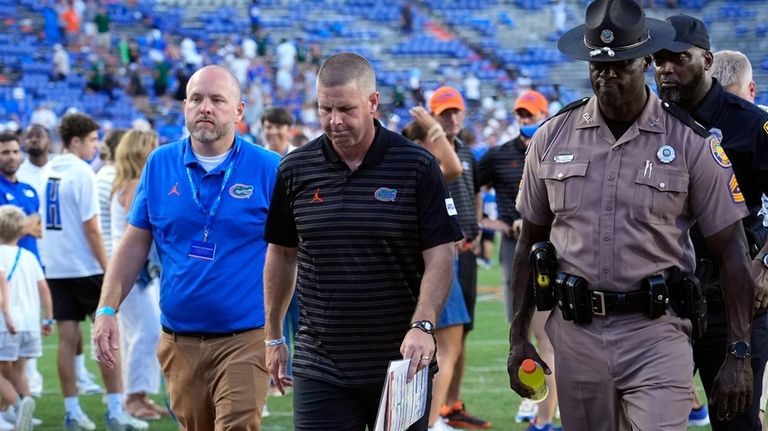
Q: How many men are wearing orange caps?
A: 2